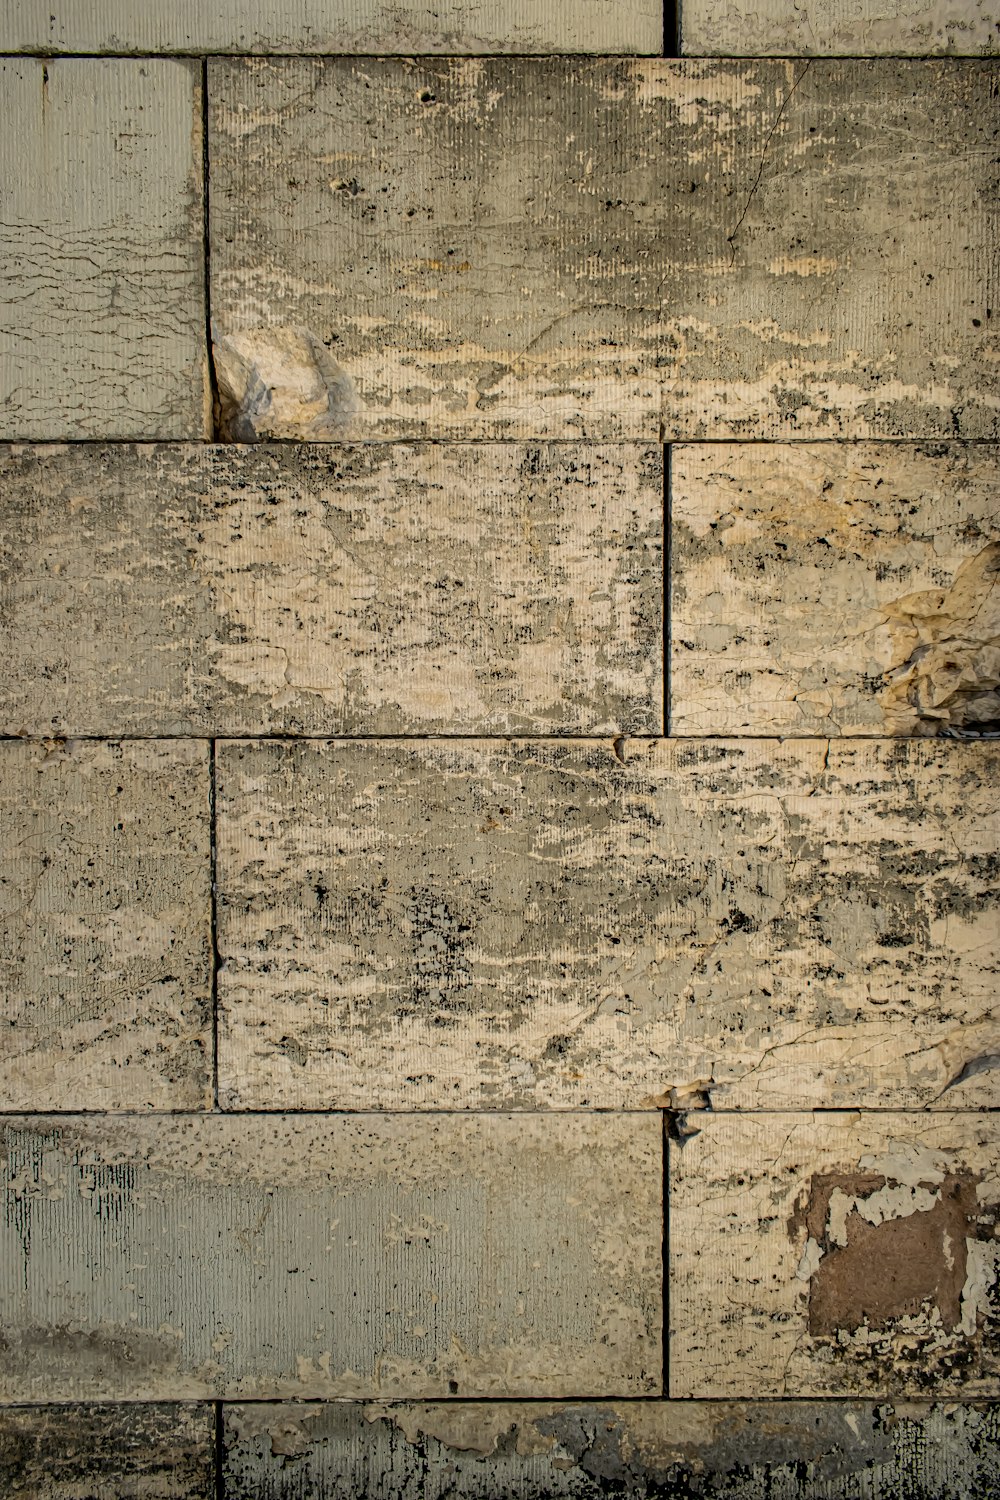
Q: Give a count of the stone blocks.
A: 12